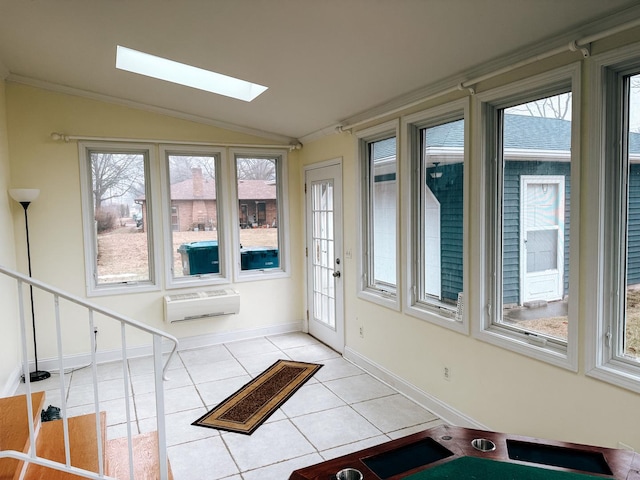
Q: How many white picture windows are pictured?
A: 7